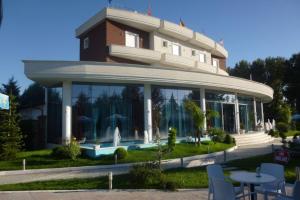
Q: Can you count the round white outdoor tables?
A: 1